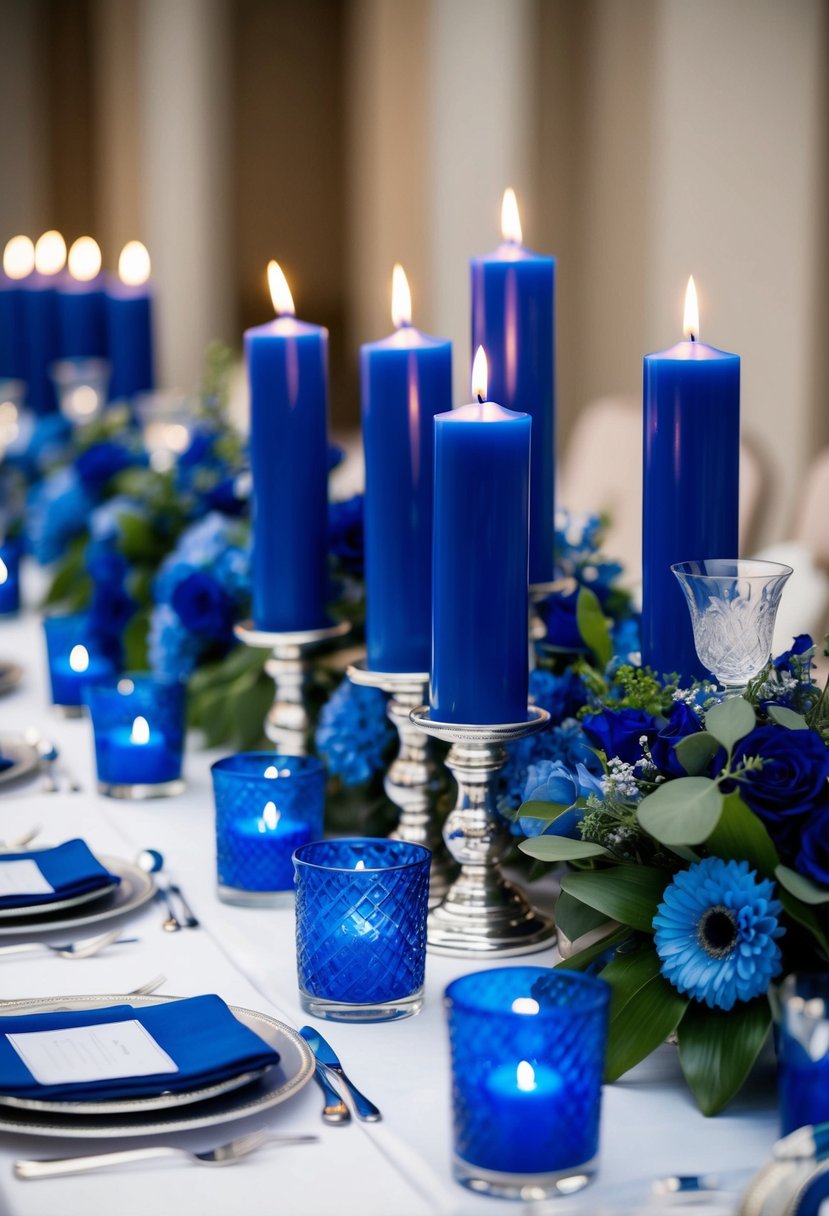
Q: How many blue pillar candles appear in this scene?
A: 9